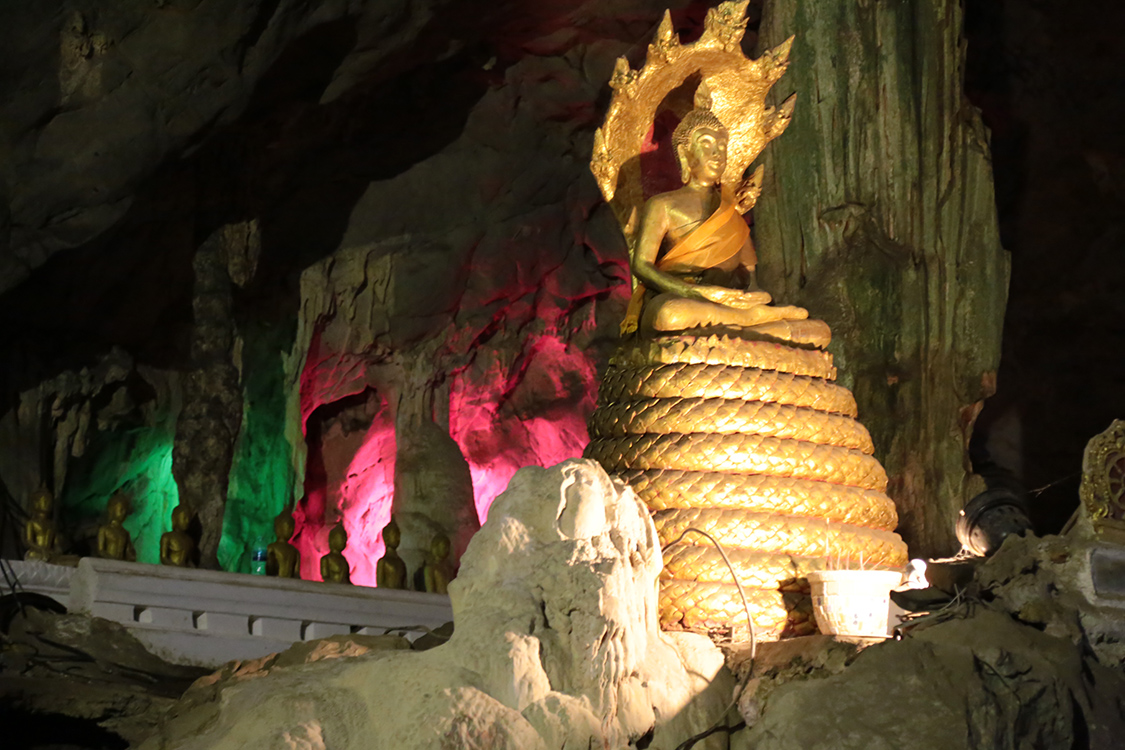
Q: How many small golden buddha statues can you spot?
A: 7